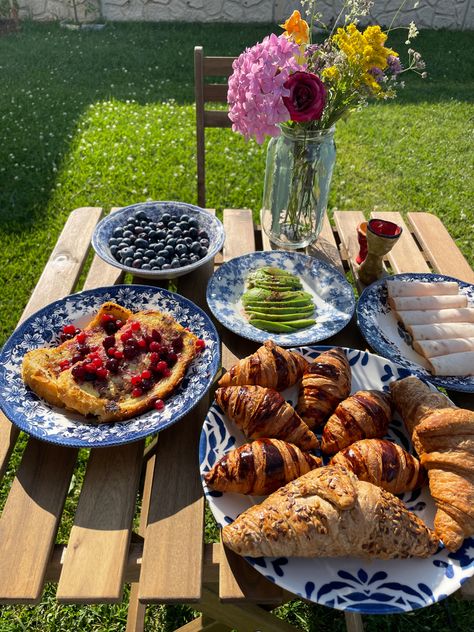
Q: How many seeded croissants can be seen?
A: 1